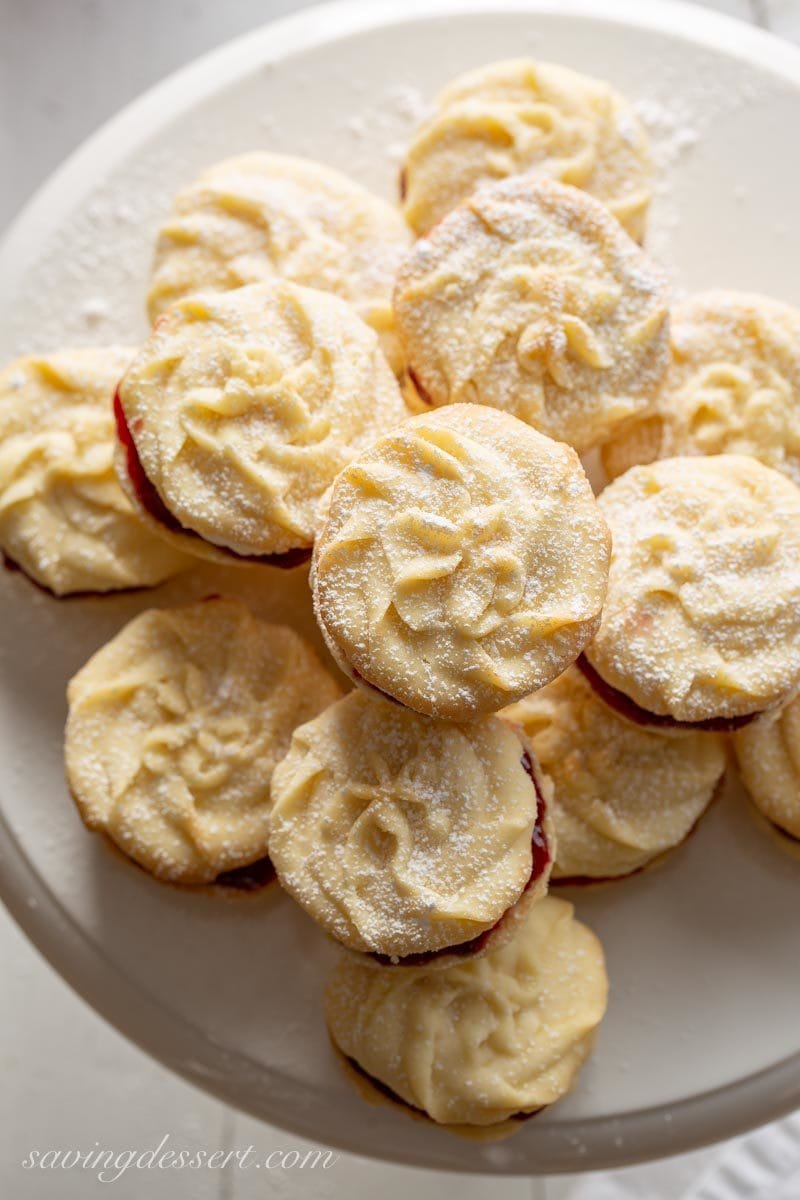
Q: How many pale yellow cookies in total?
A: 13